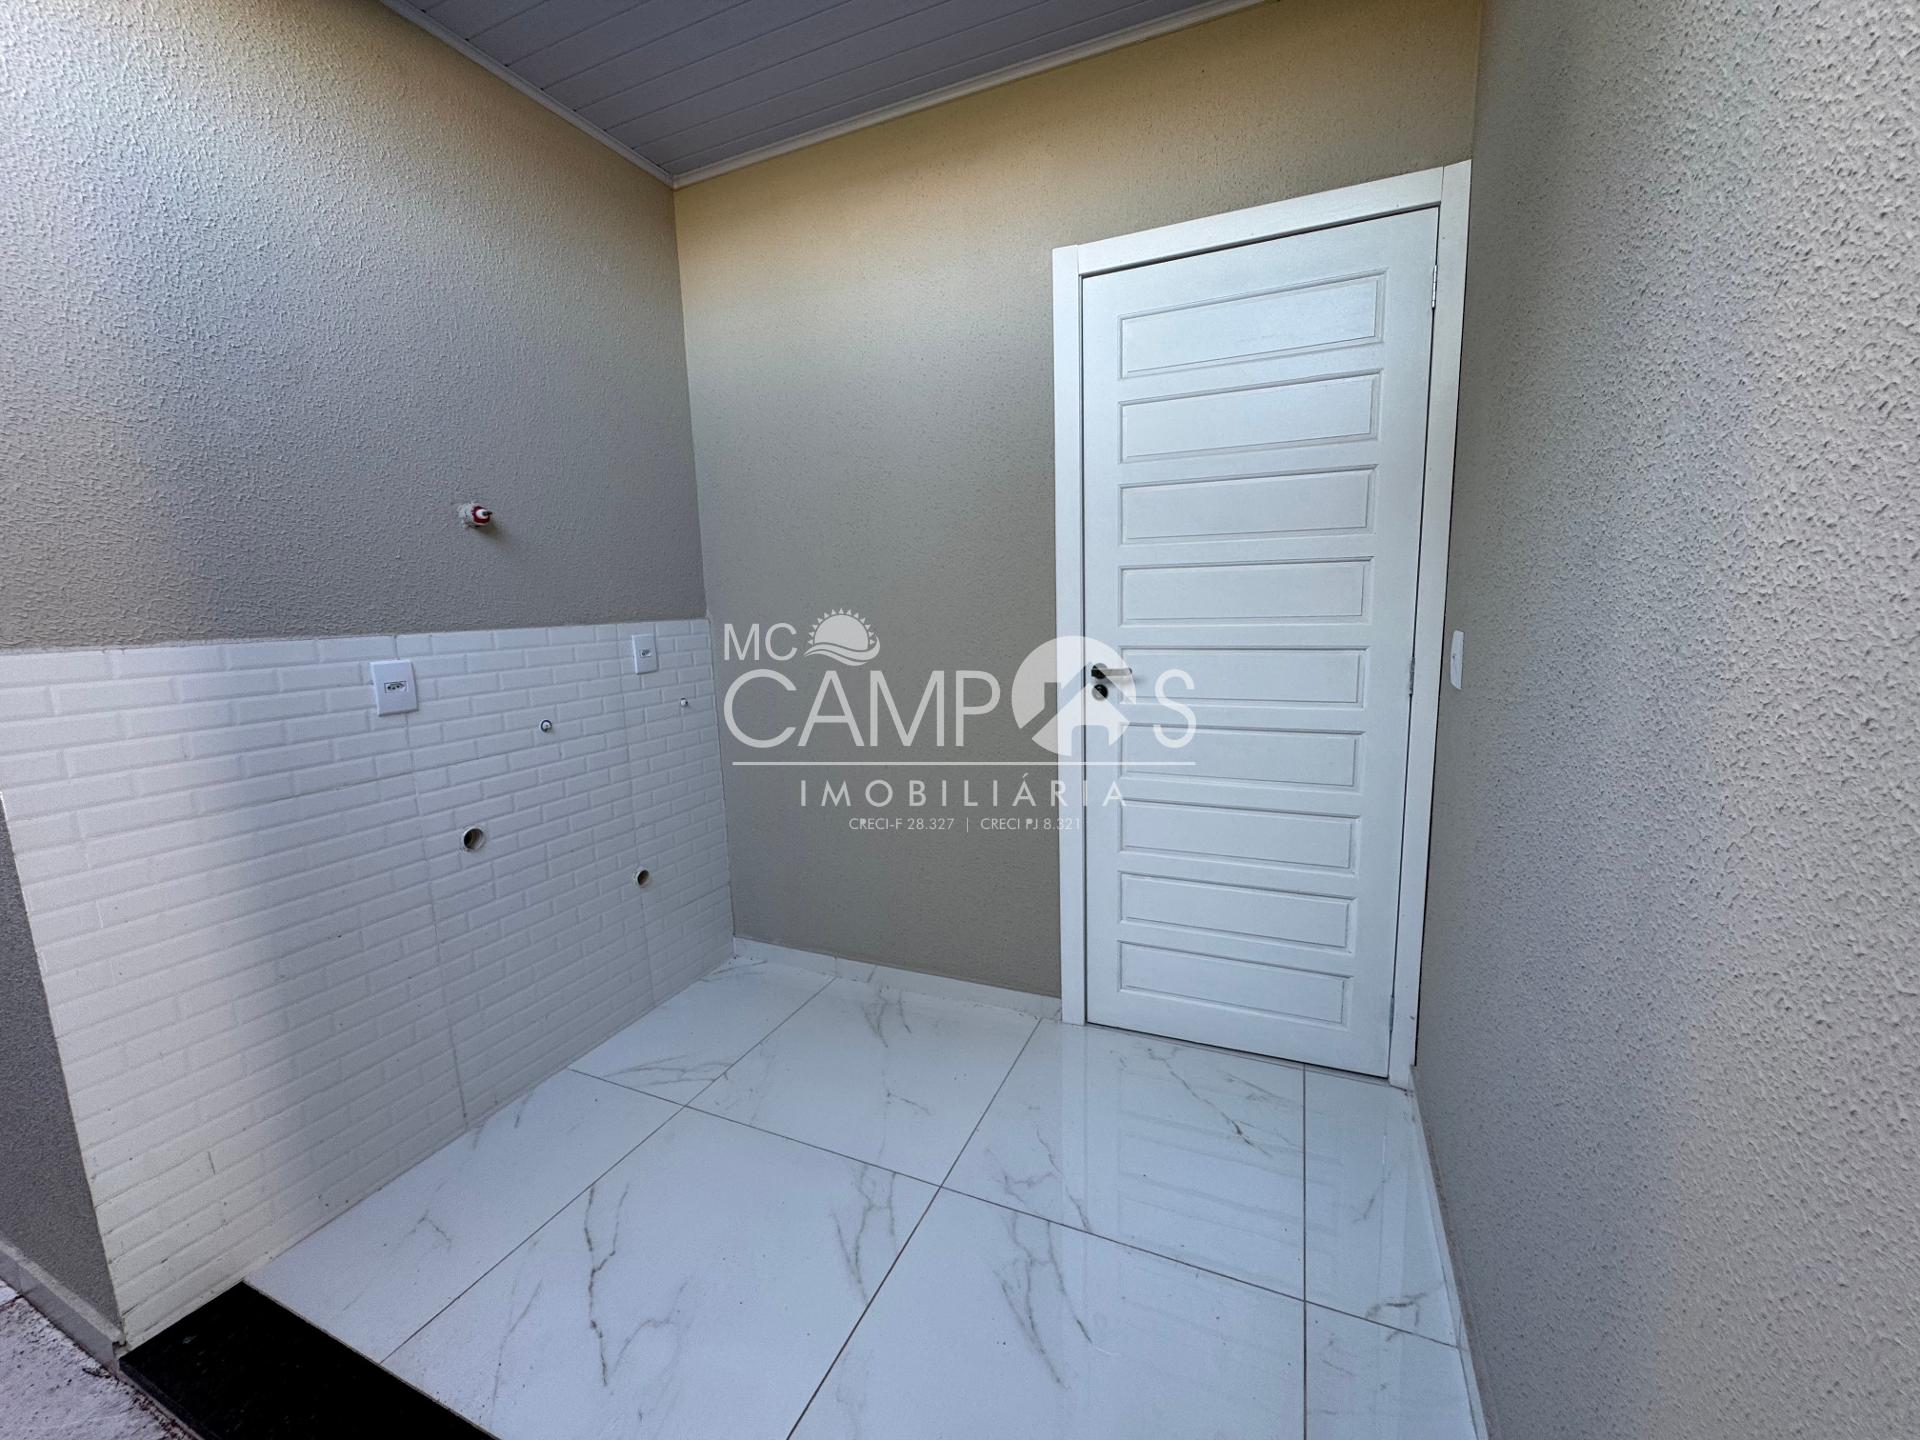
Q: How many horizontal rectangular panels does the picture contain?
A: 9